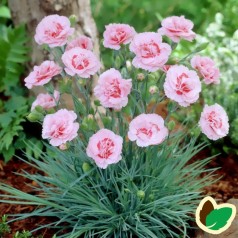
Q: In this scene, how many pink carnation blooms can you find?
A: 15